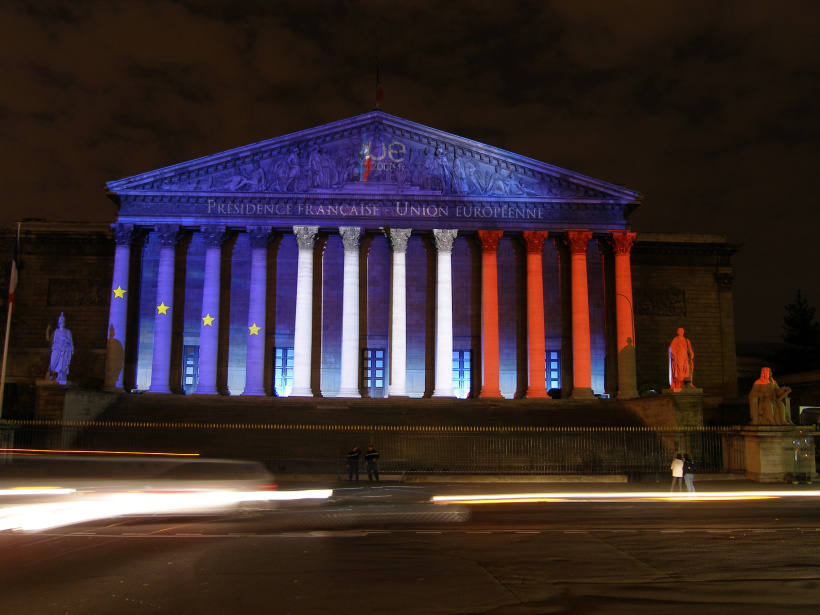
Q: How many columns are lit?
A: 12